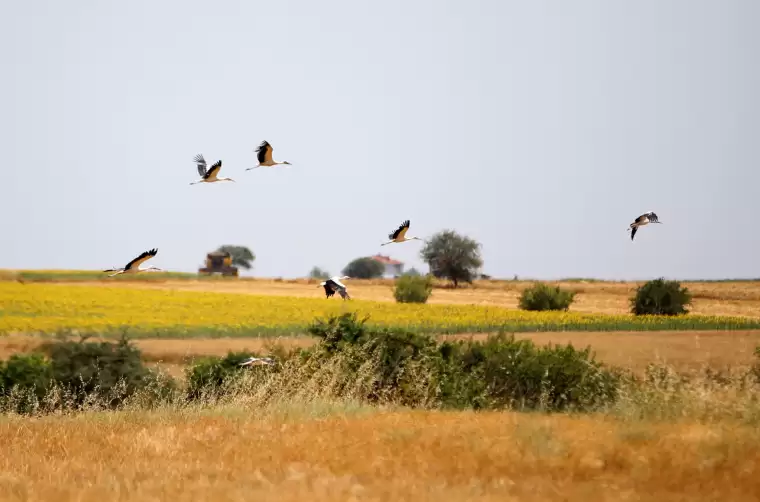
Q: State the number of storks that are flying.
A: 7